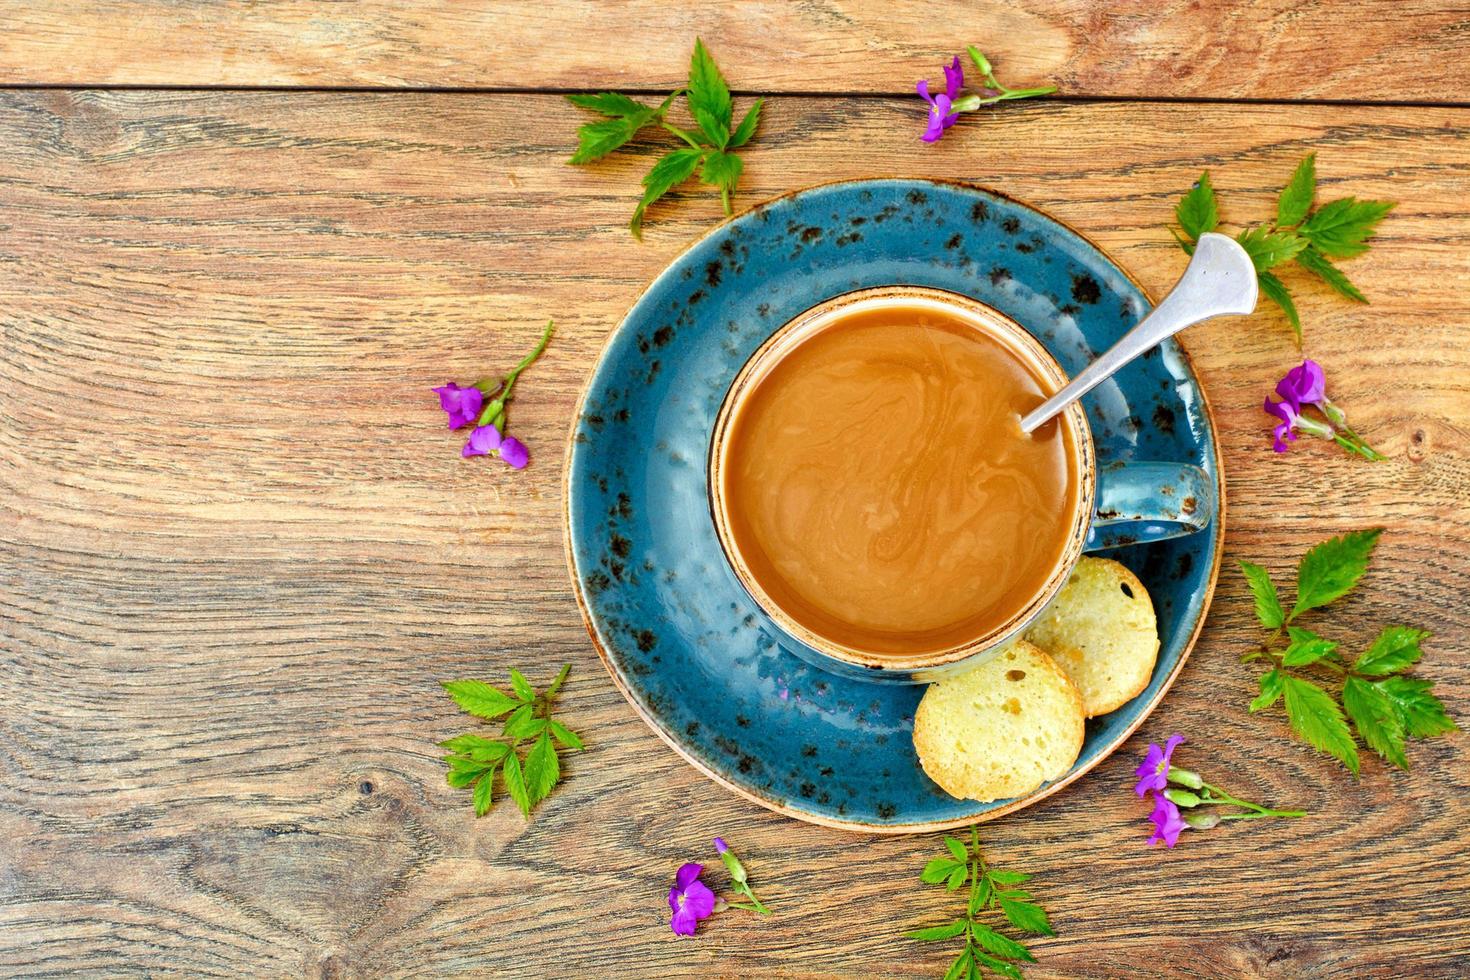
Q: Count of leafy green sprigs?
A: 5